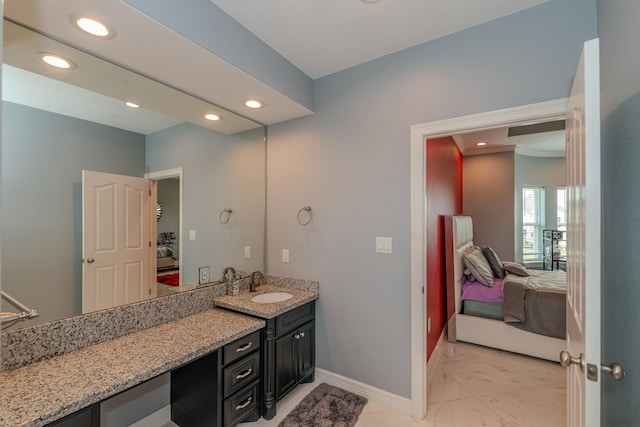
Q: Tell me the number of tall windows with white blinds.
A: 2